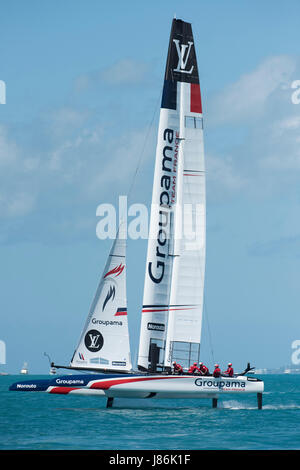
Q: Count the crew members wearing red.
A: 5